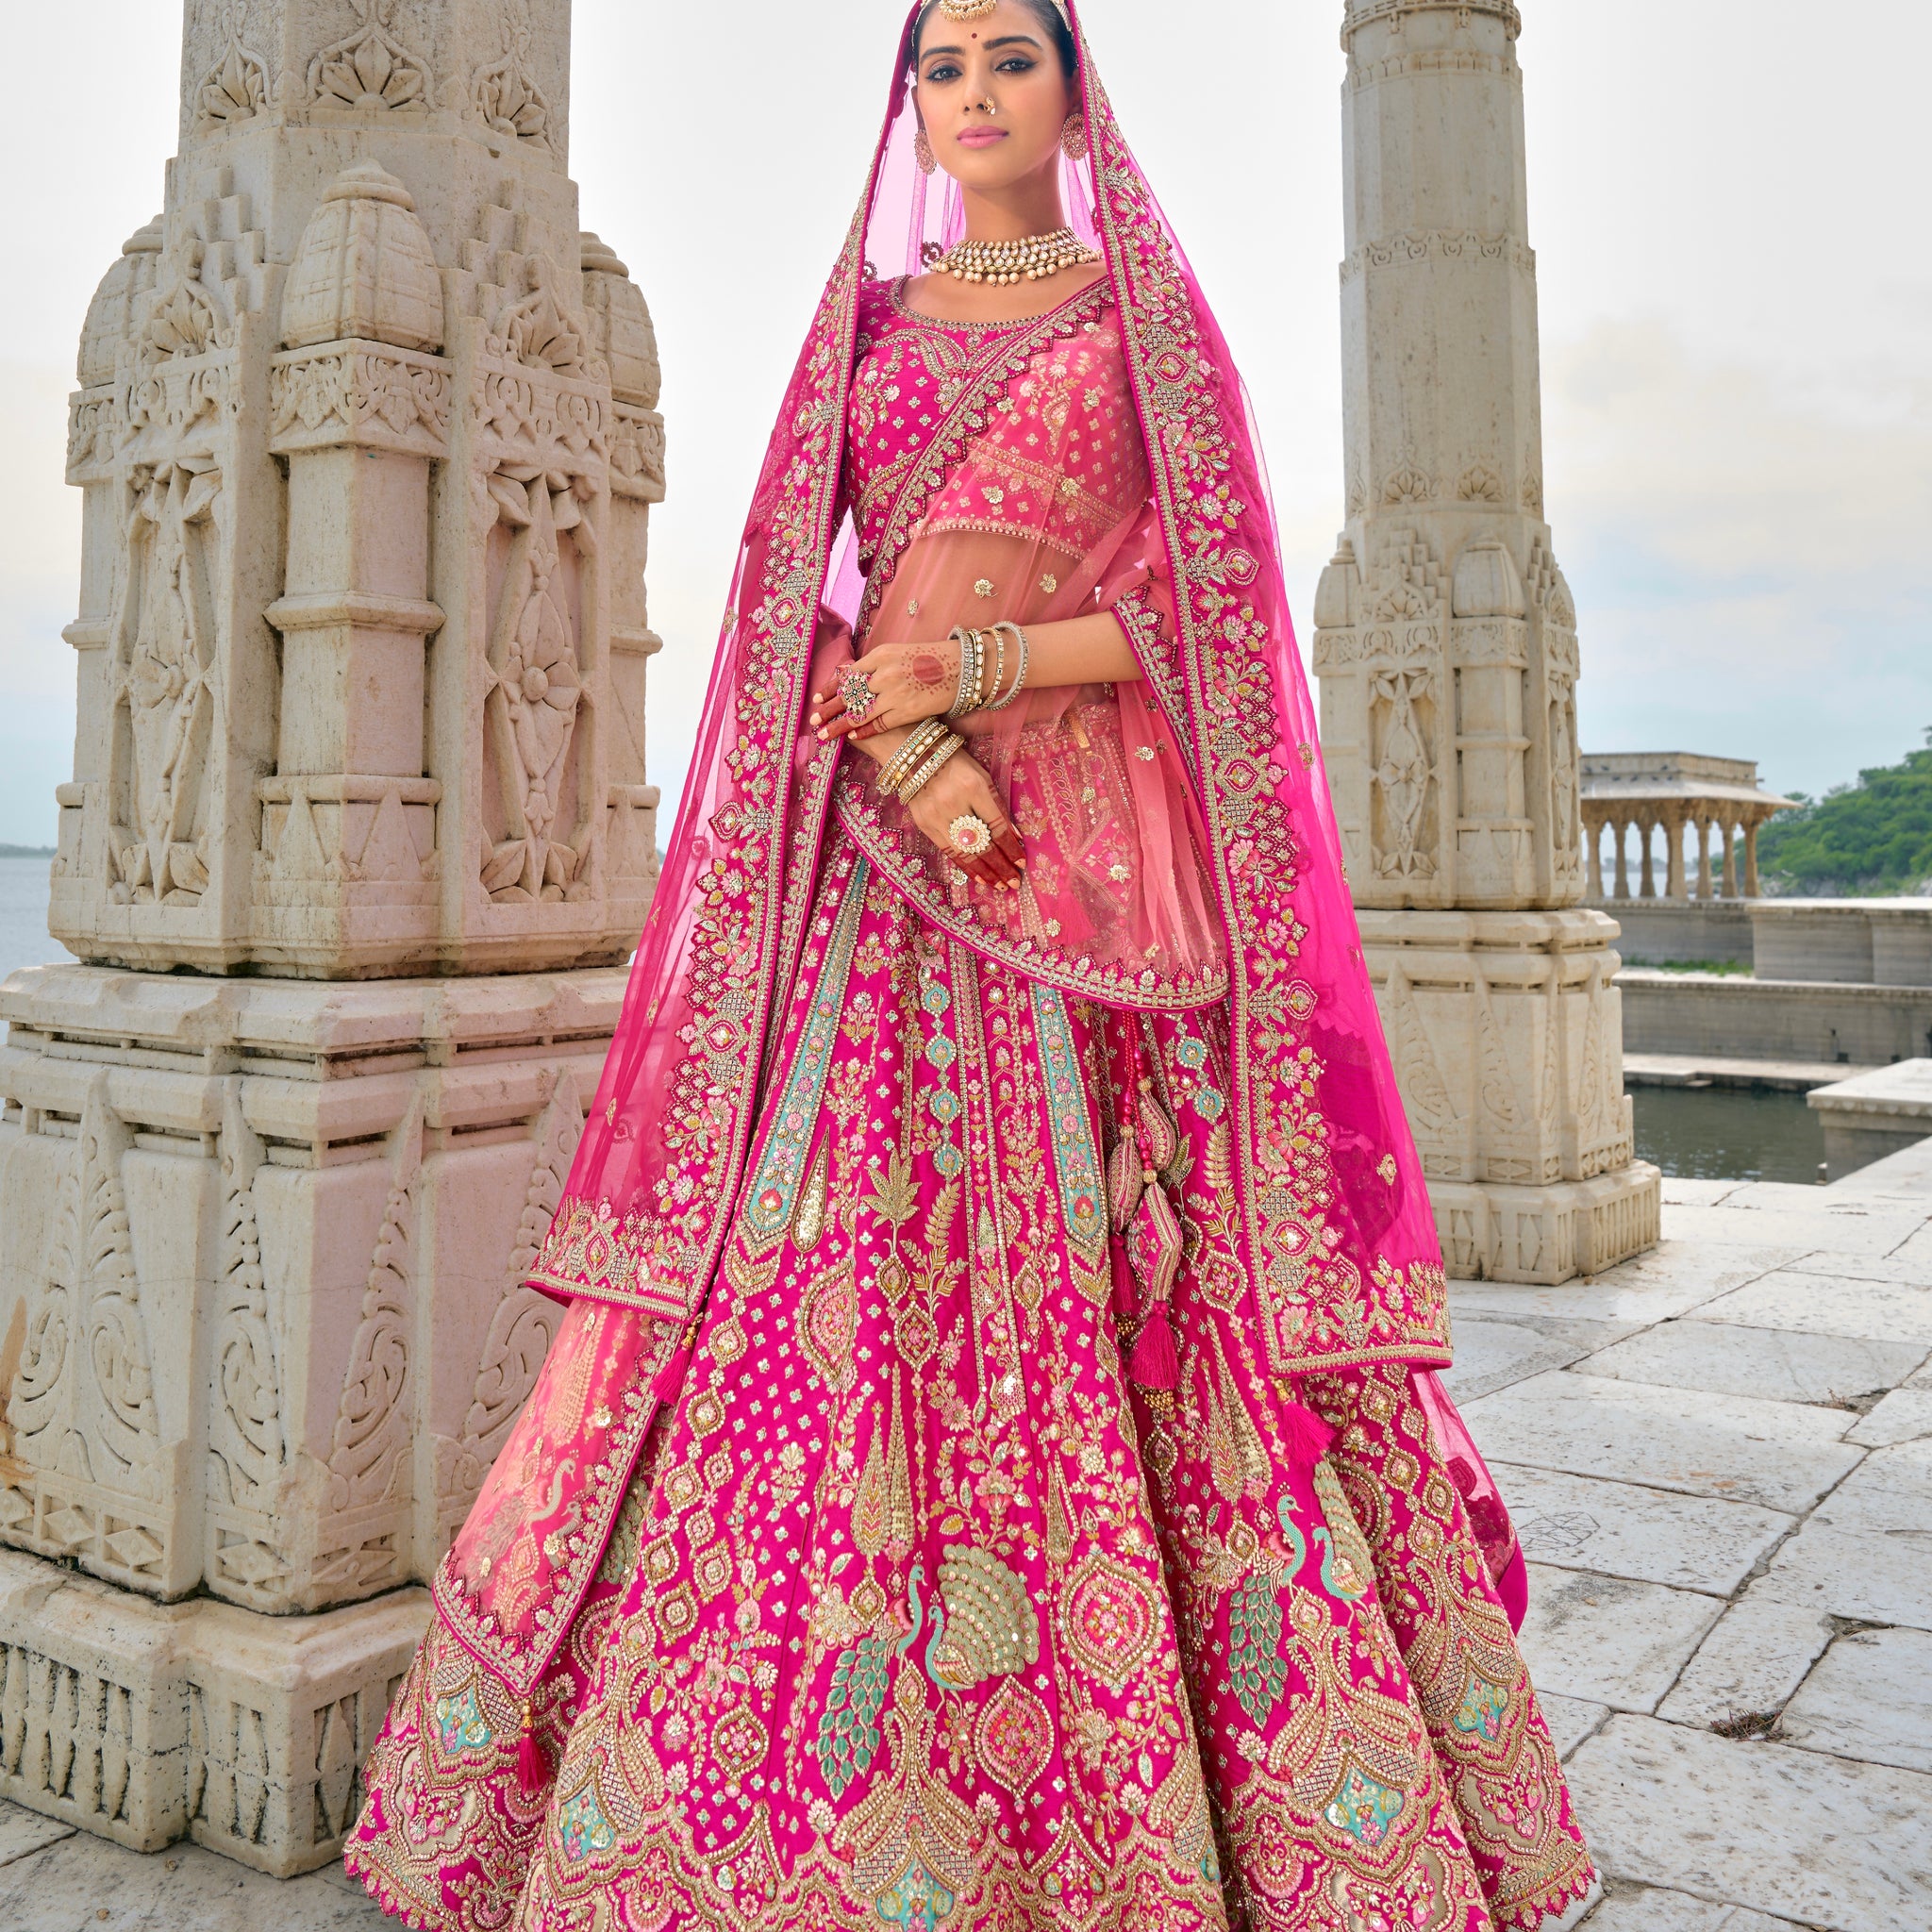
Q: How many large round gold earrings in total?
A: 2